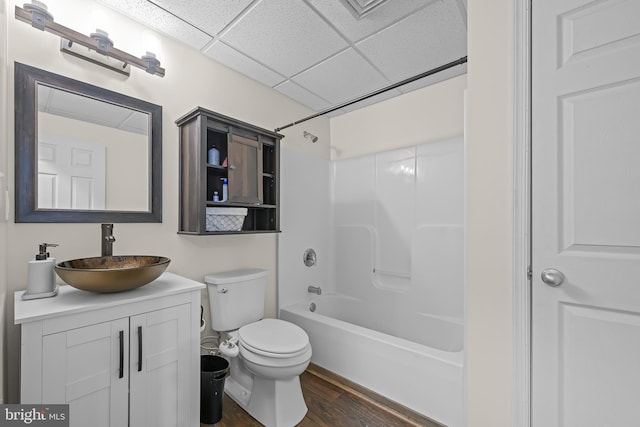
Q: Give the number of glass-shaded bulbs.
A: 3